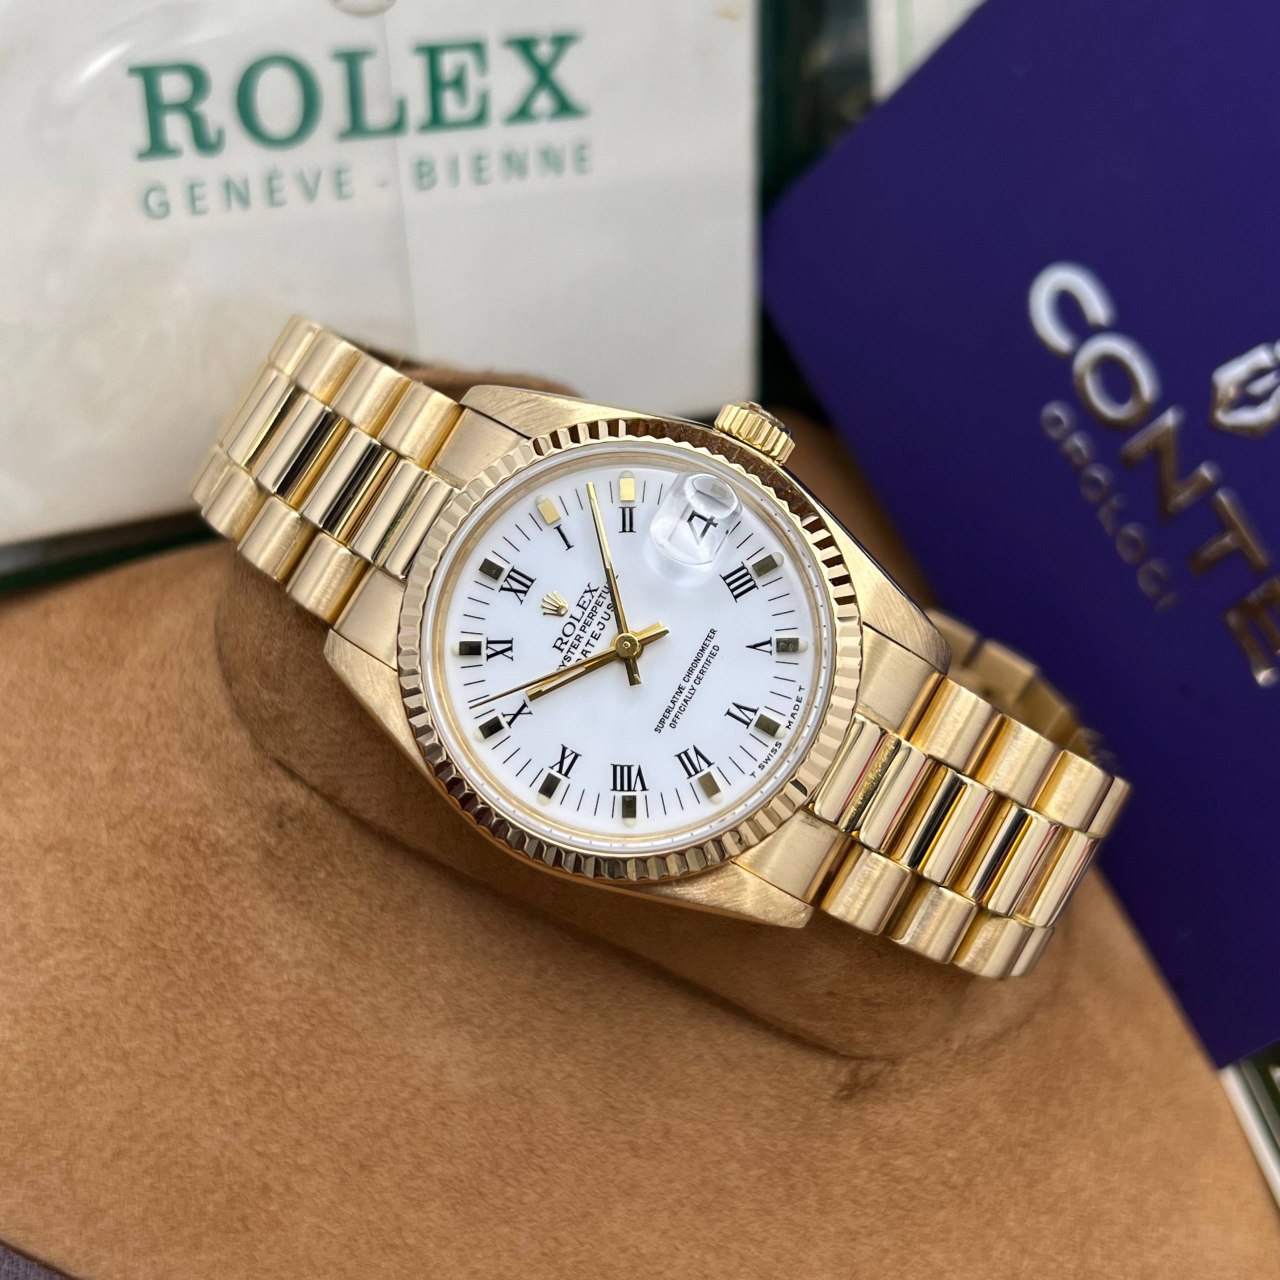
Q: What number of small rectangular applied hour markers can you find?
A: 11